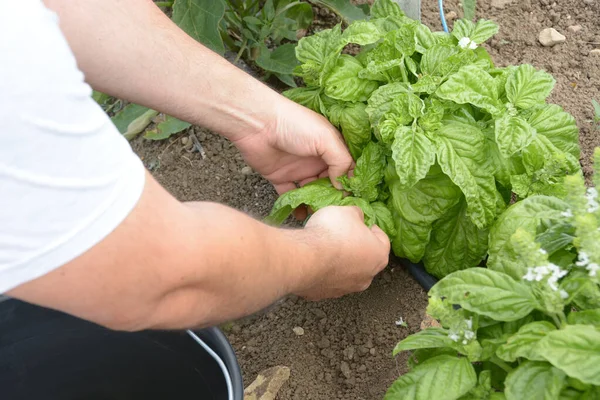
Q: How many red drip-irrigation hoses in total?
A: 0